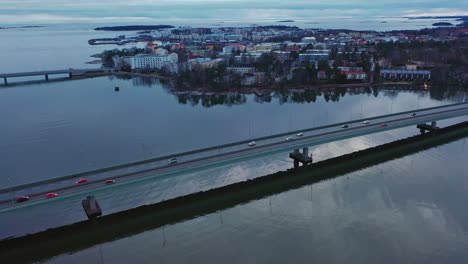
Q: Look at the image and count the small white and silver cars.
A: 5